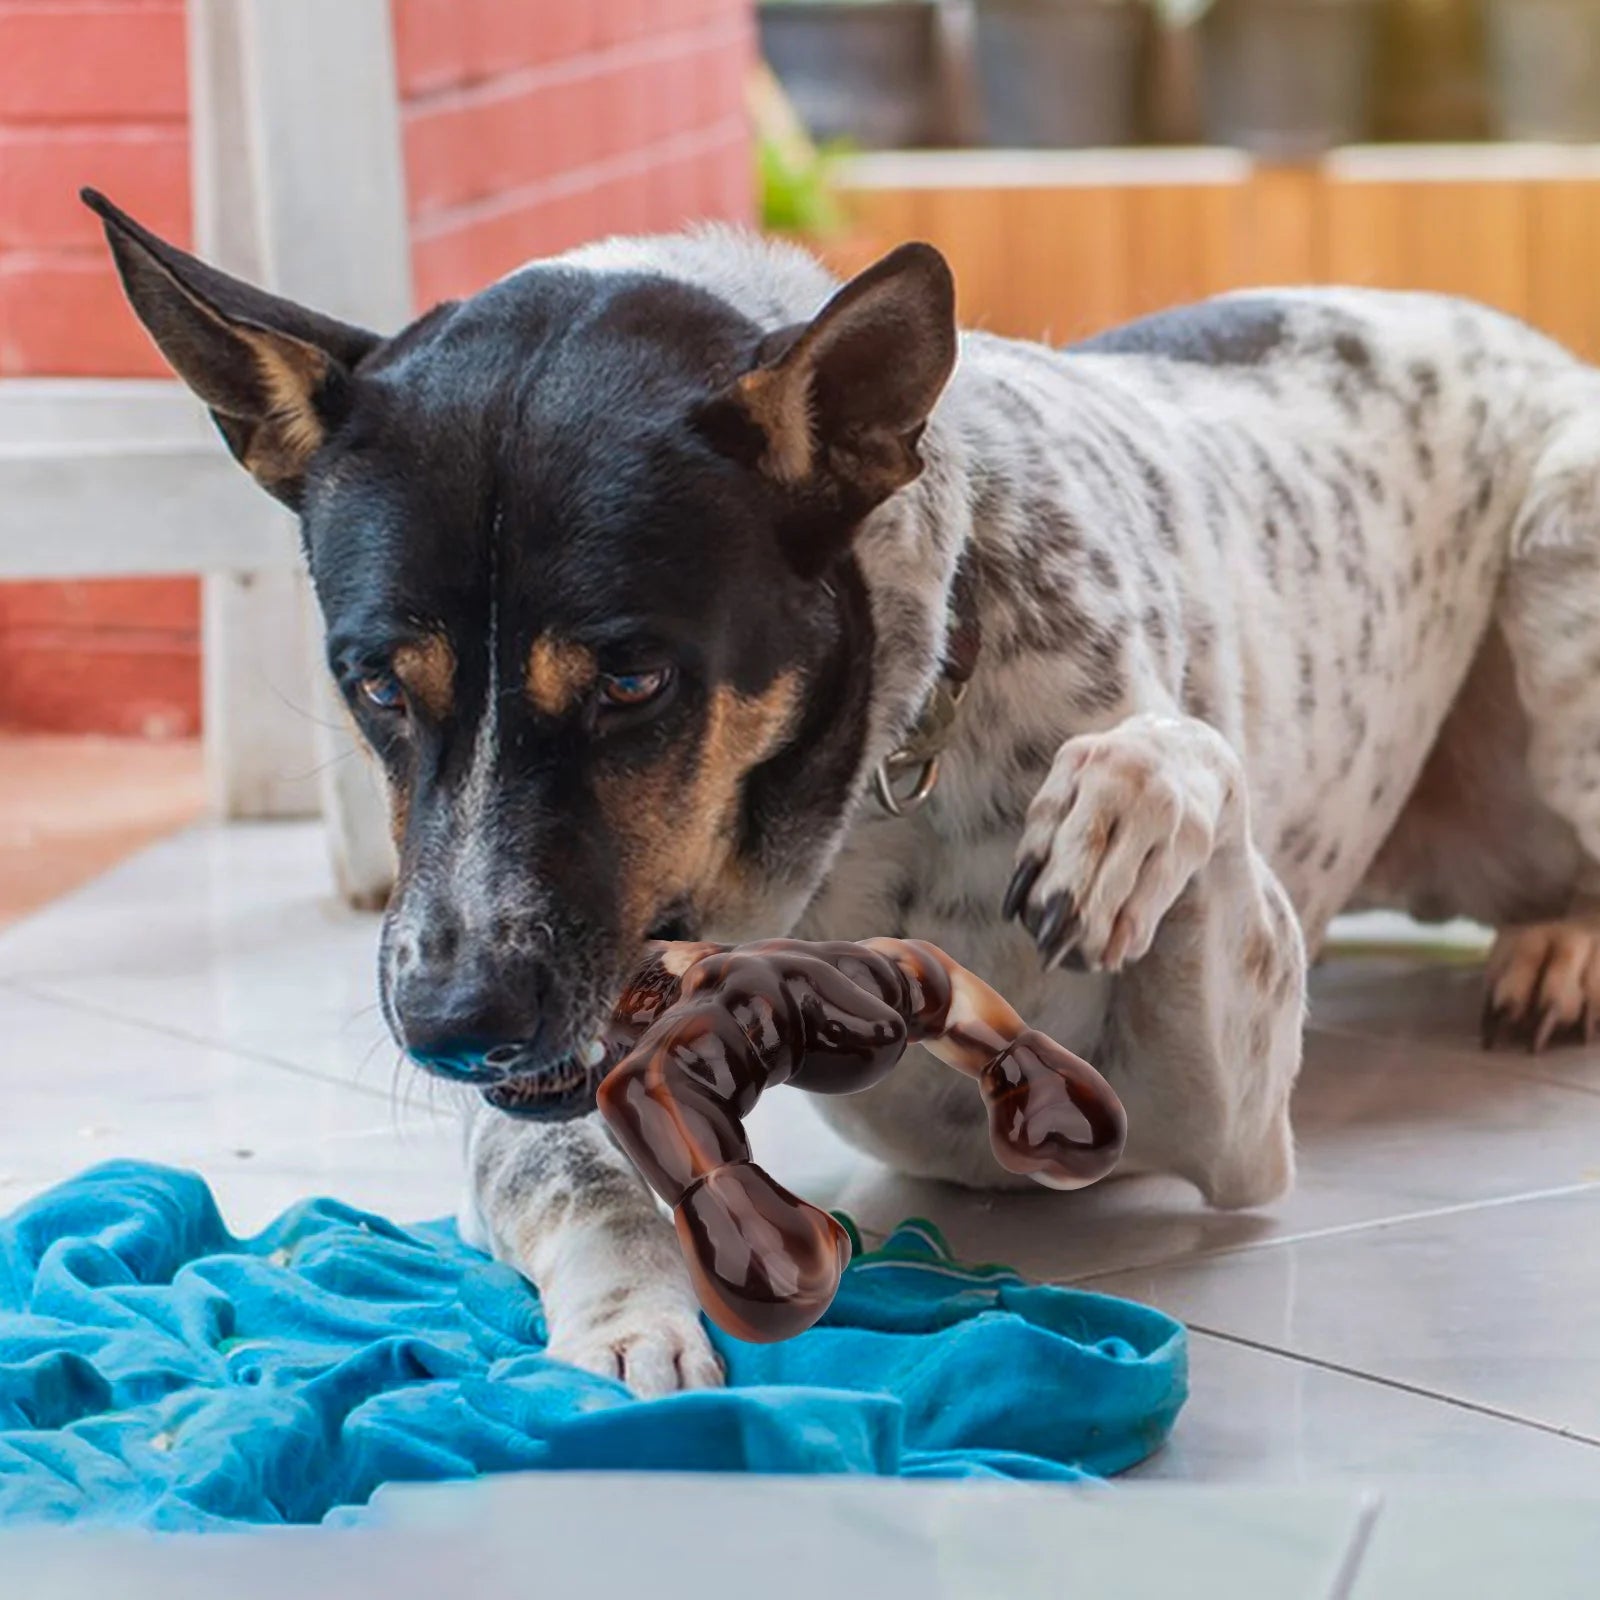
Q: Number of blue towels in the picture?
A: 1